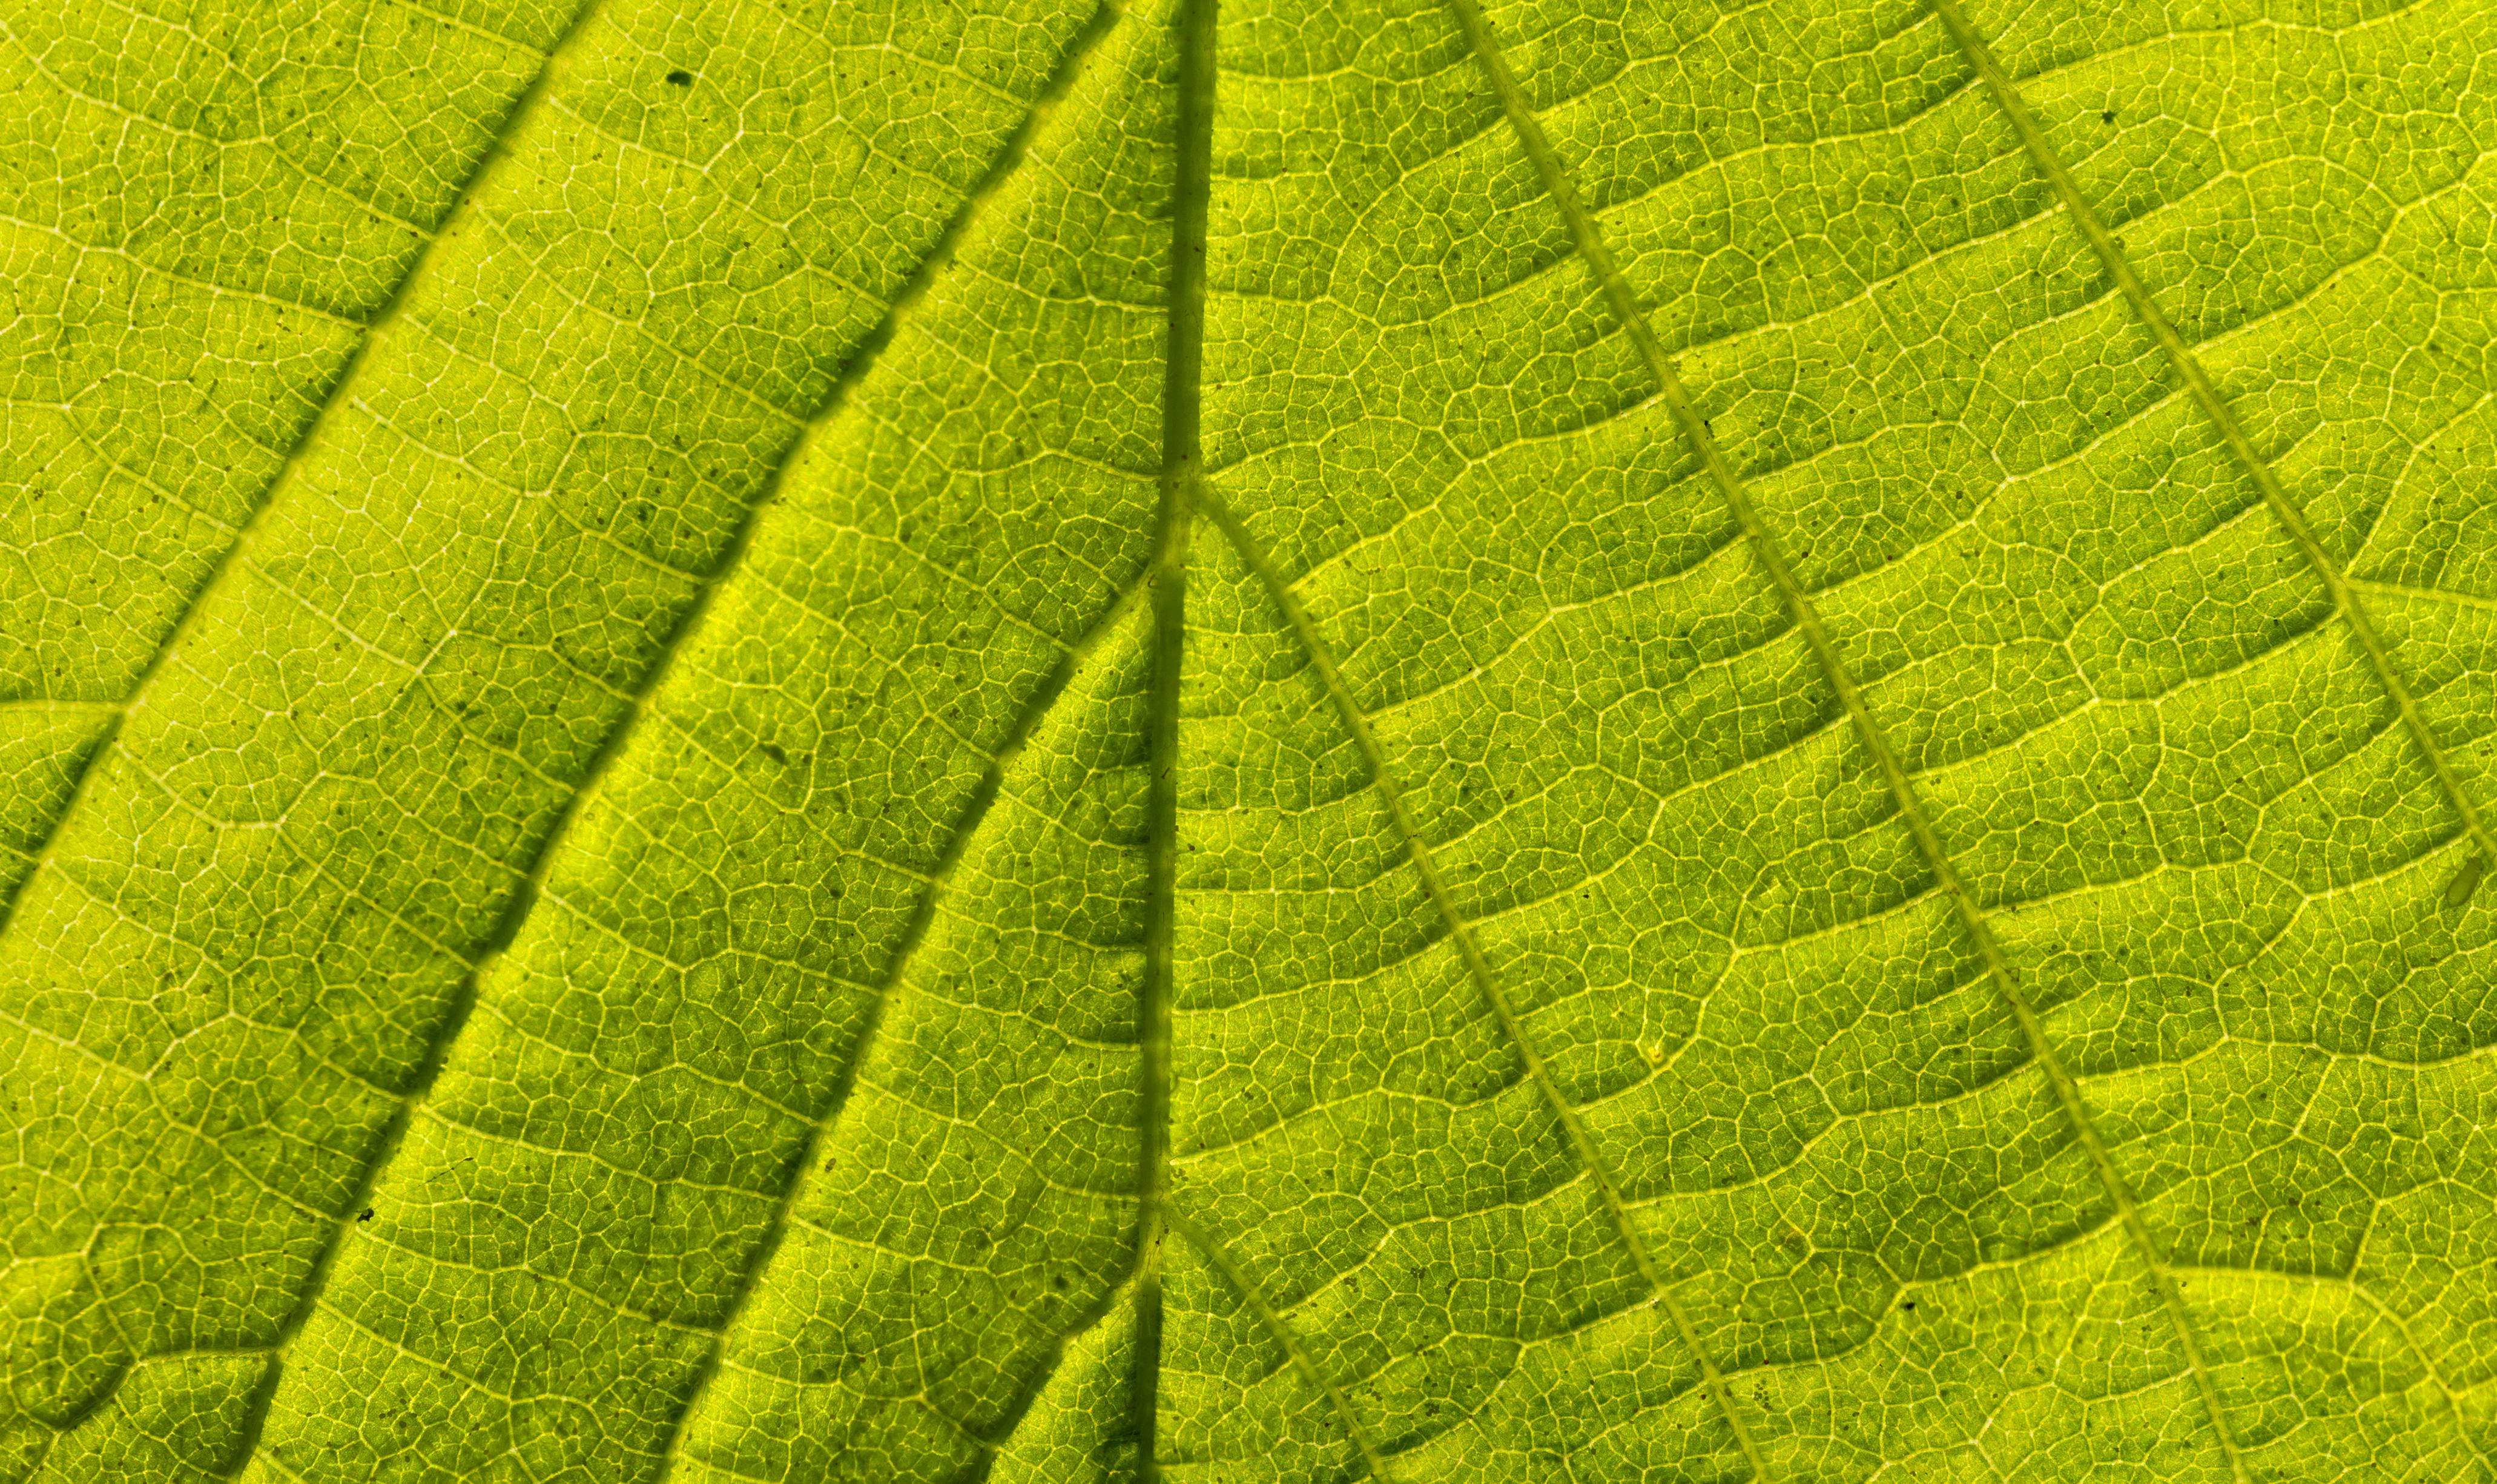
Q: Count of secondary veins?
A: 8